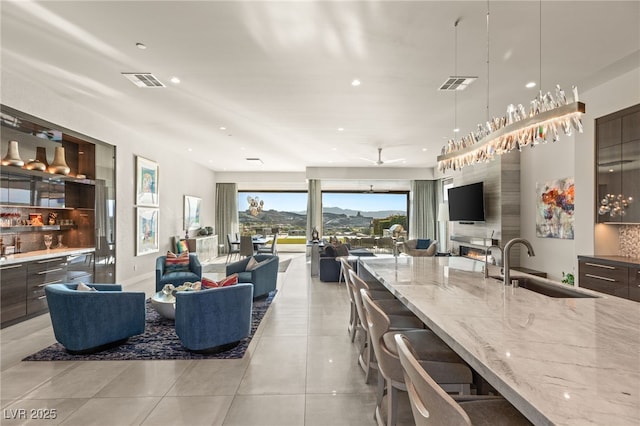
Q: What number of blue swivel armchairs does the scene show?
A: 4